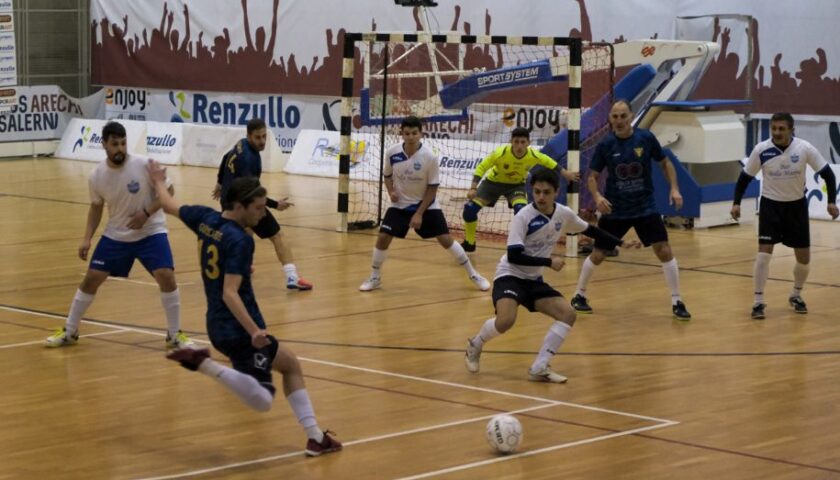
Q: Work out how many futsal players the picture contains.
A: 8